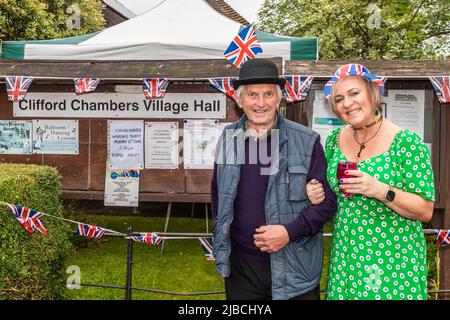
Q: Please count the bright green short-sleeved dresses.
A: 1